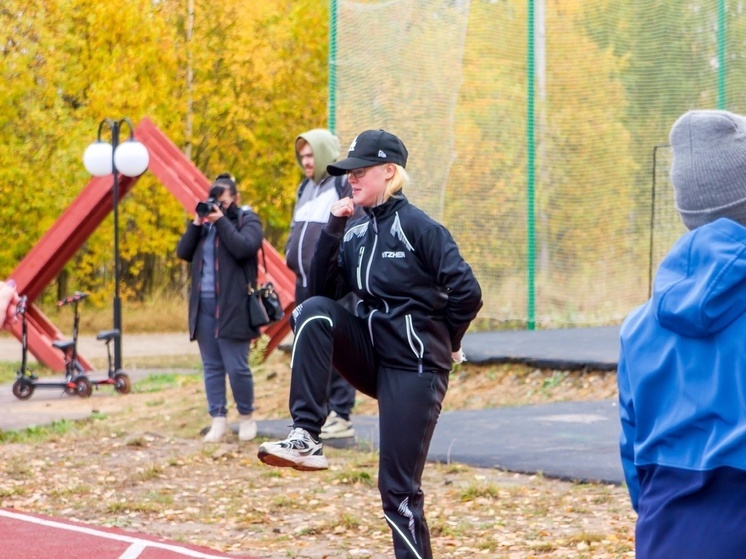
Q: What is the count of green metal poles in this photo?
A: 3